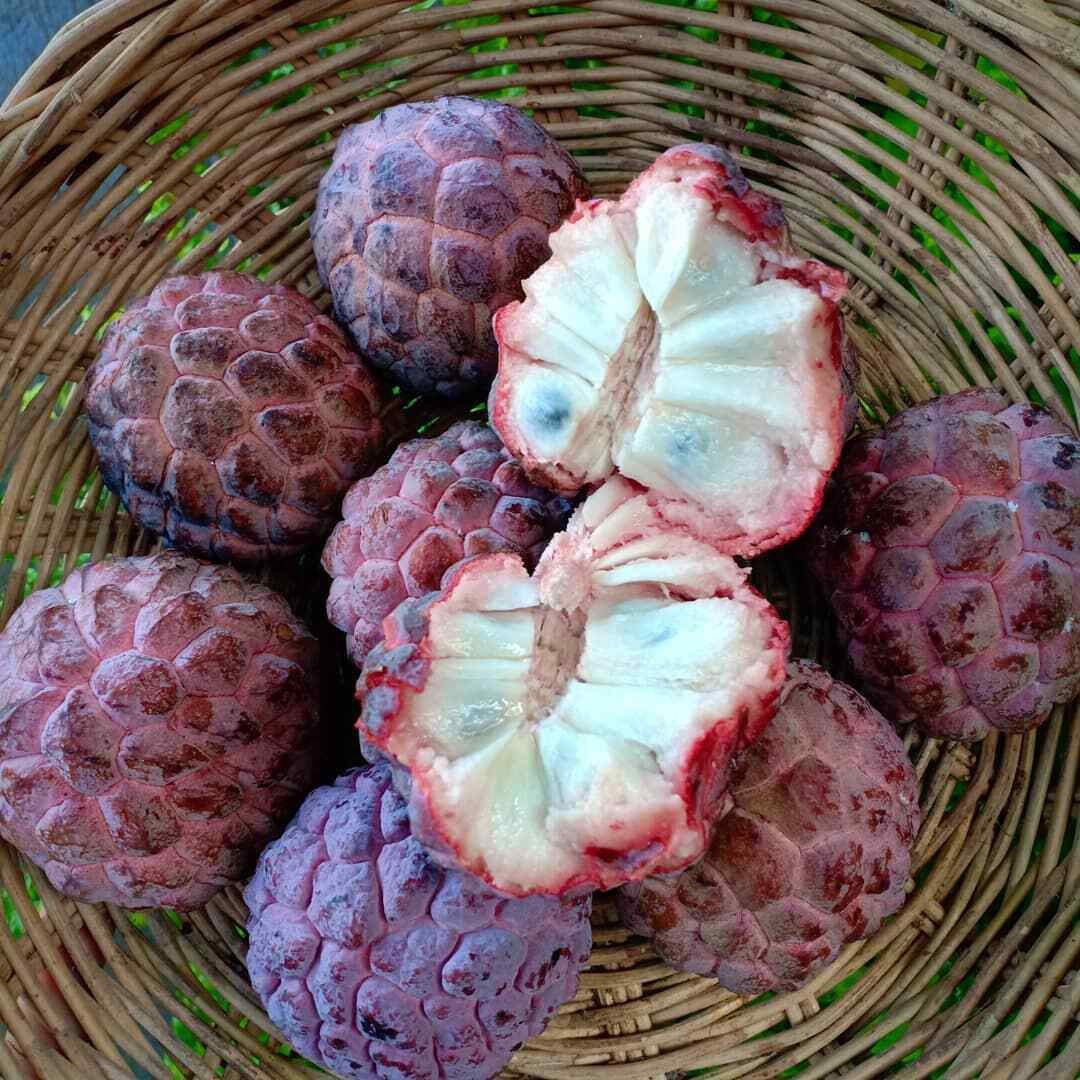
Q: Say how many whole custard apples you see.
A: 7